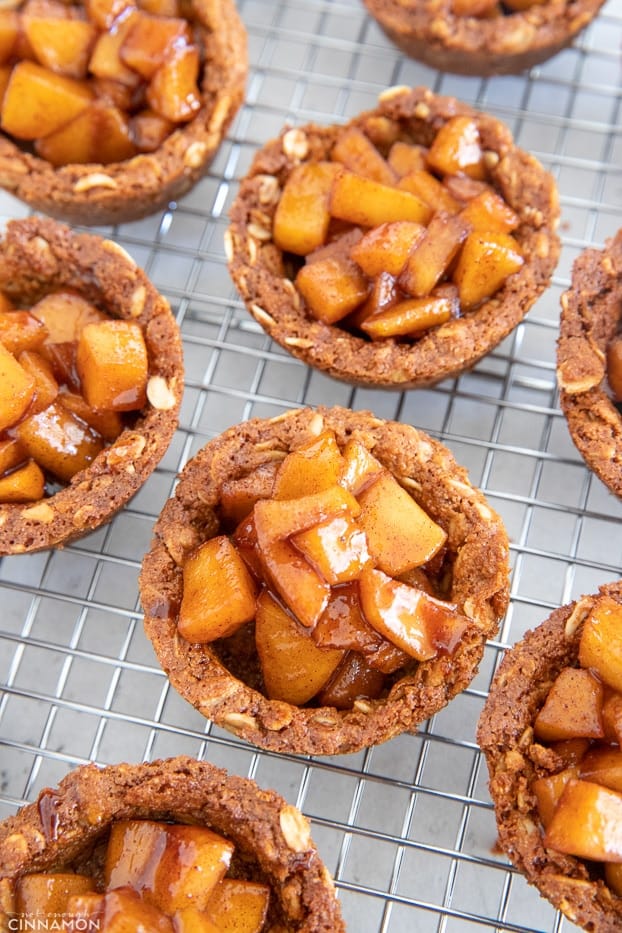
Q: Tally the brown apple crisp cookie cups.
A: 8